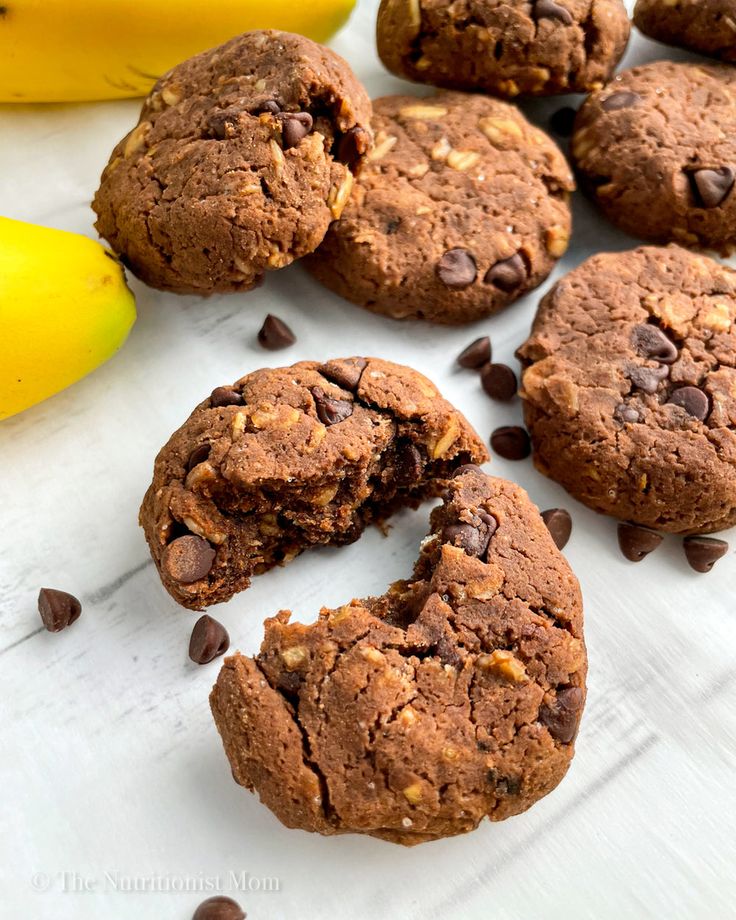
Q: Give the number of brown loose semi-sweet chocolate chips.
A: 11